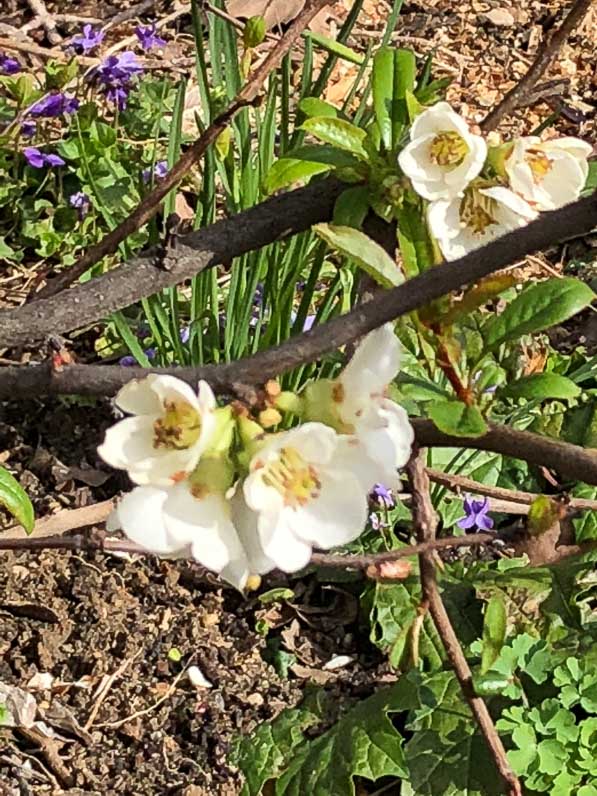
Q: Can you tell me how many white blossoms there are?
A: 7